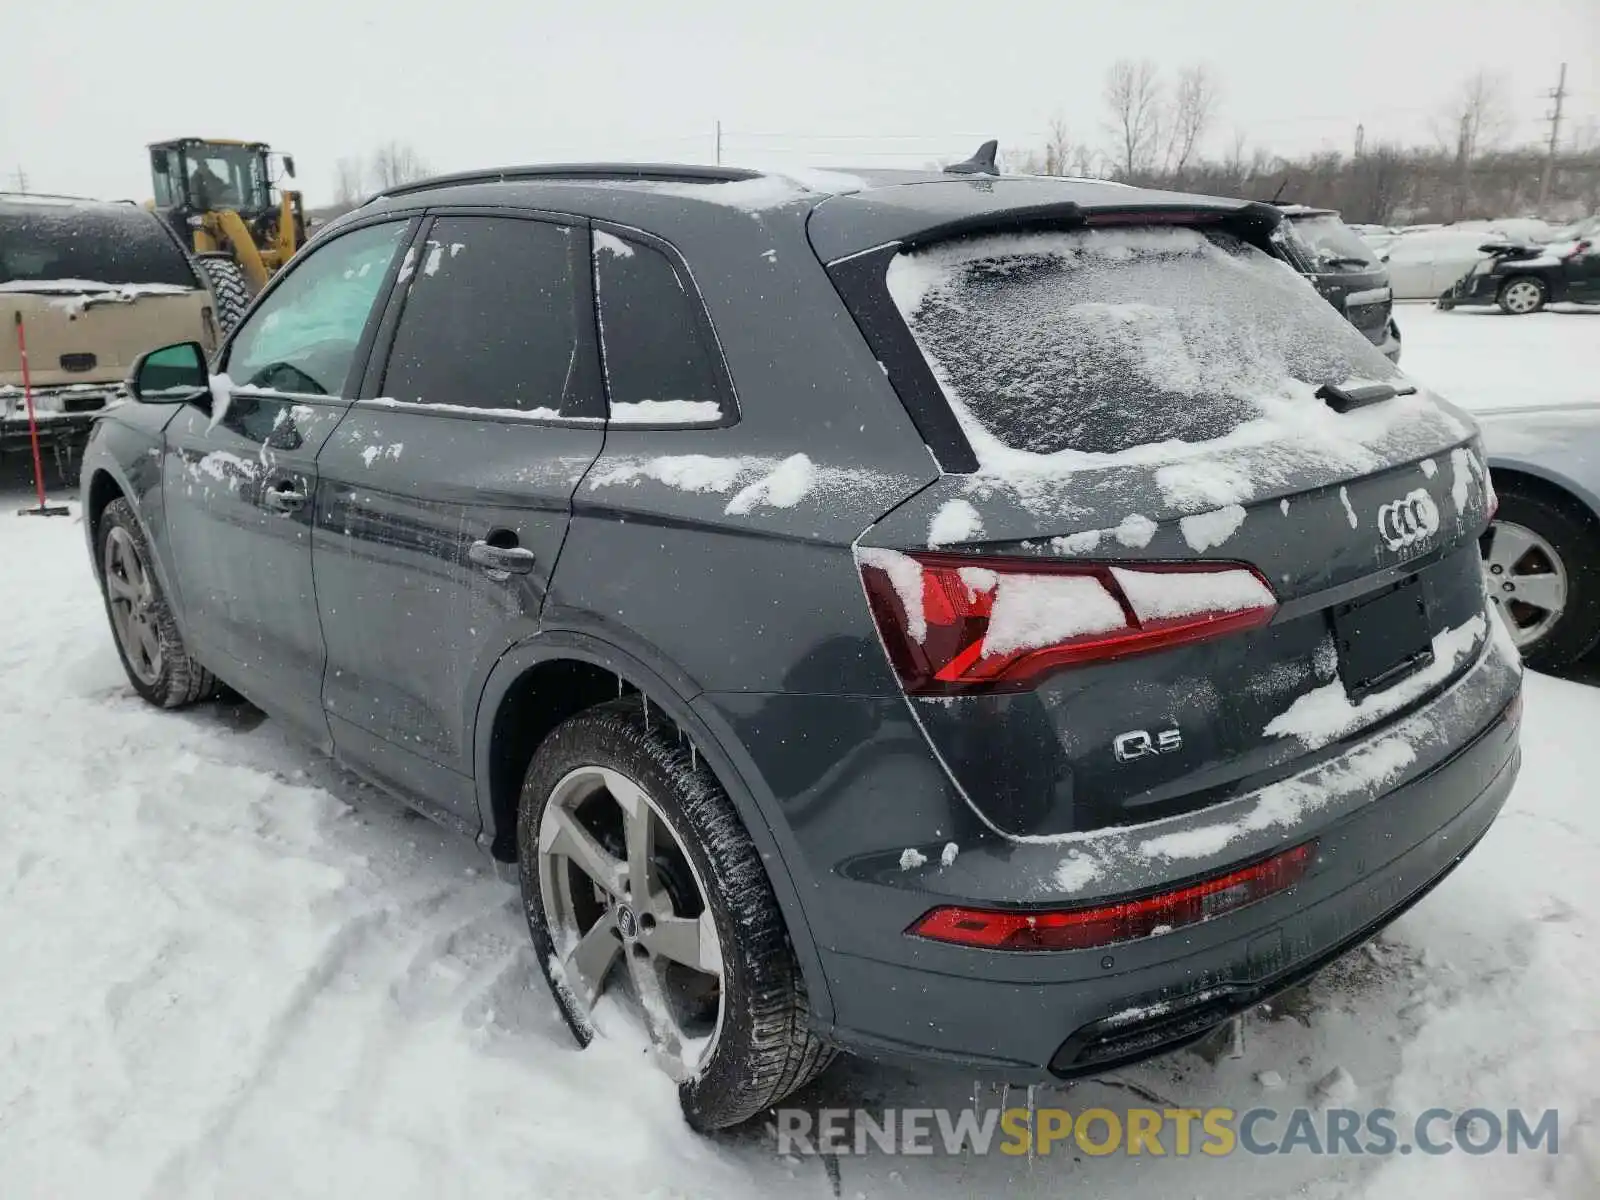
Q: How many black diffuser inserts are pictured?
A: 1